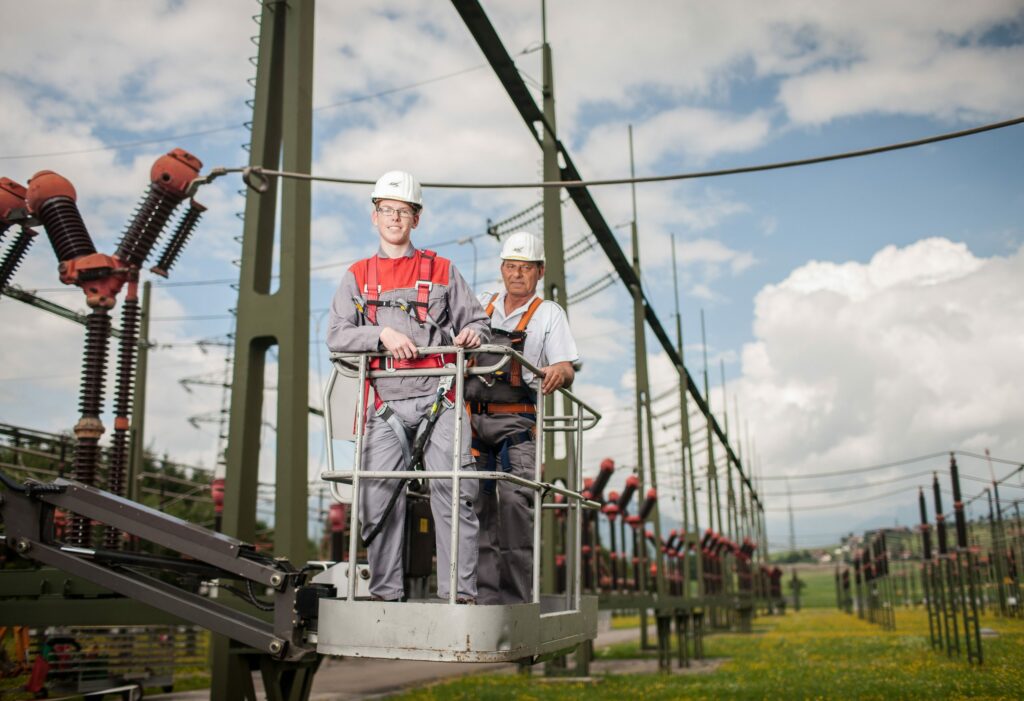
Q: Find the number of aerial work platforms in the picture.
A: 1